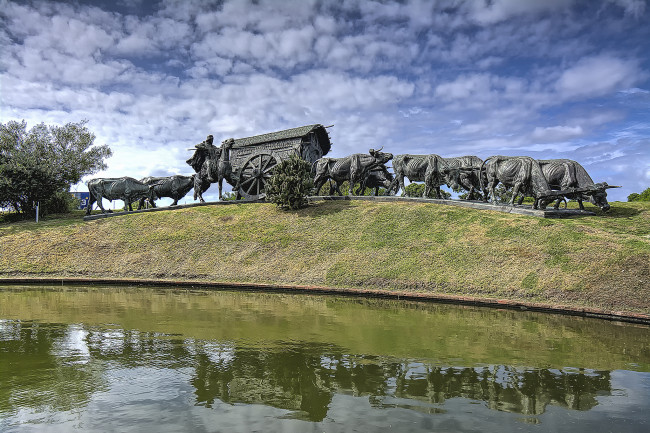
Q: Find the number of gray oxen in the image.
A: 8